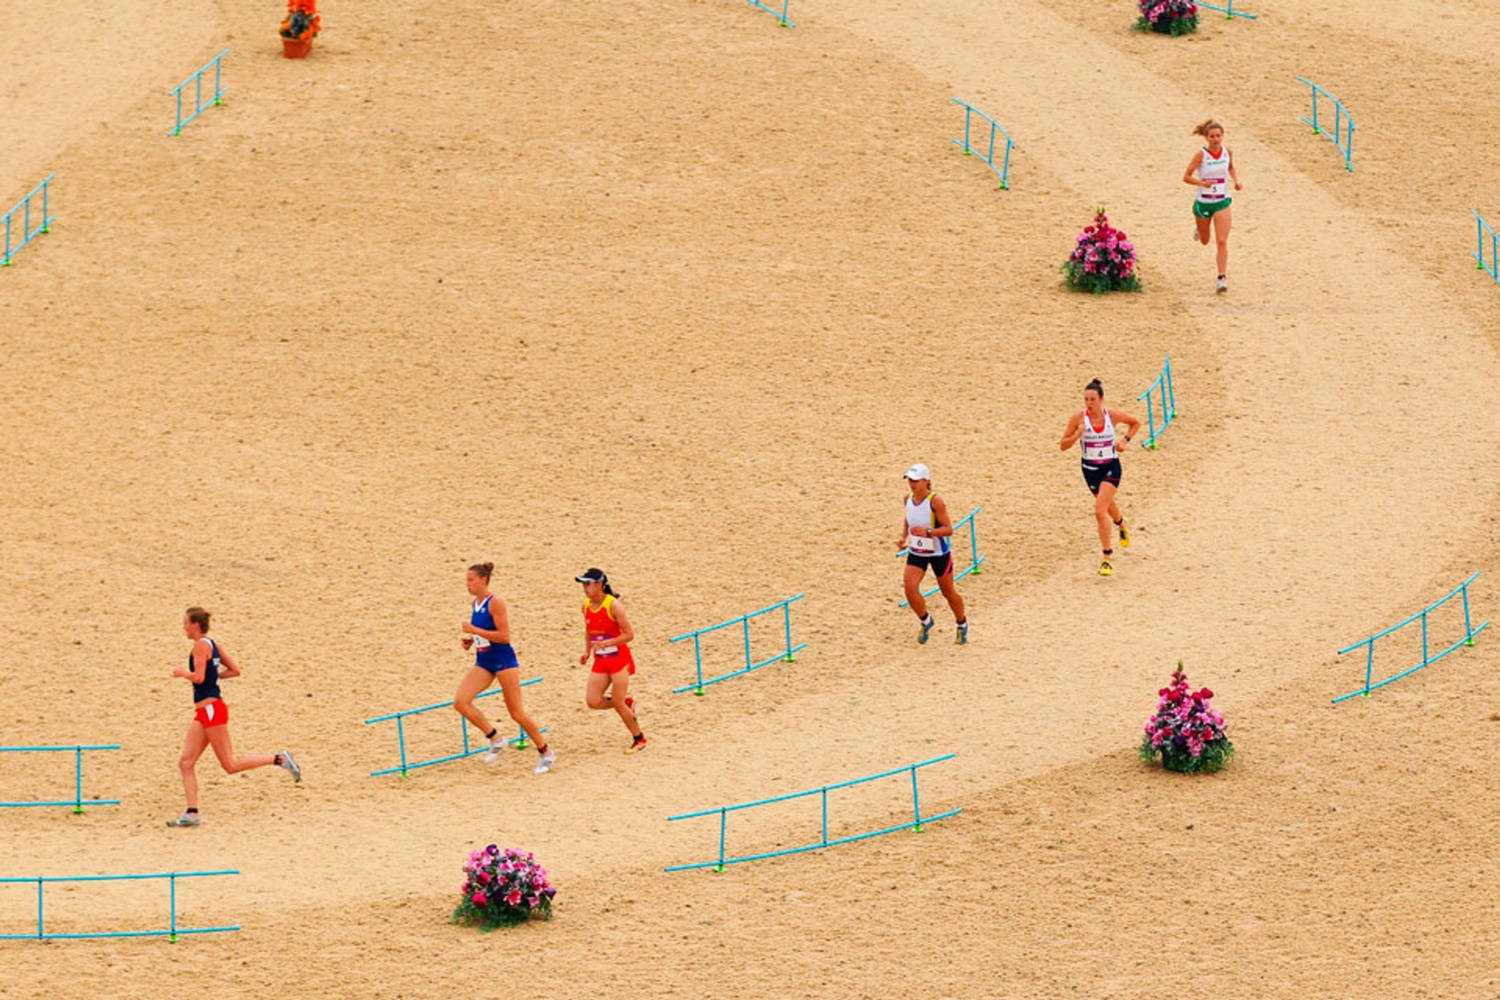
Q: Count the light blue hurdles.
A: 15